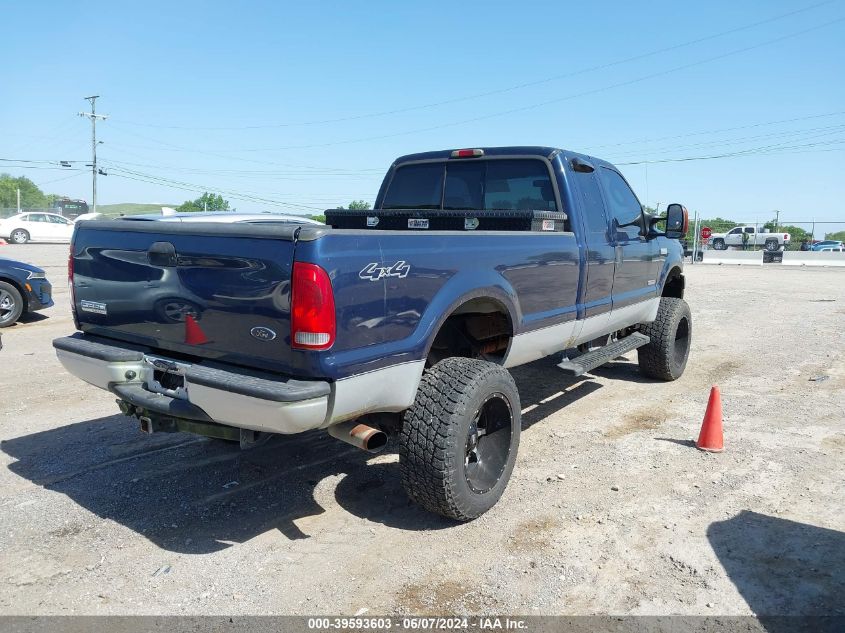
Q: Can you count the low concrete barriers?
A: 2